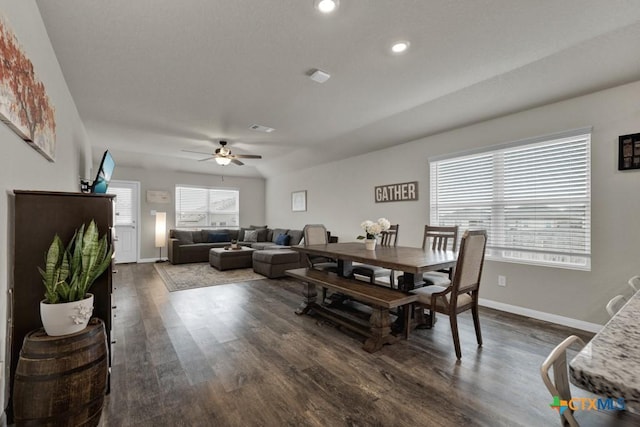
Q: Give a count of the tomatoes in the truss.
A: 0